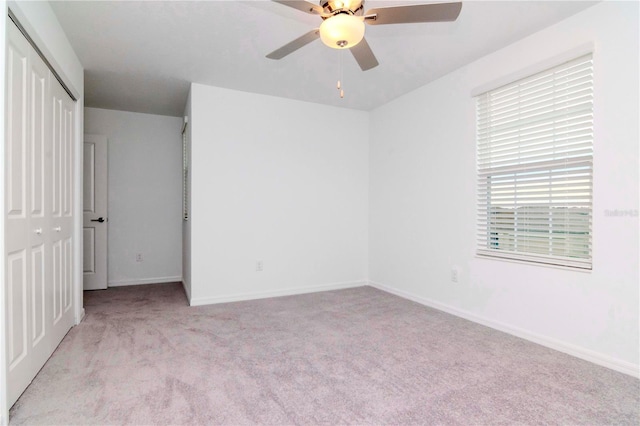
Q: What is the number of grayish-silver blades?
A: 4